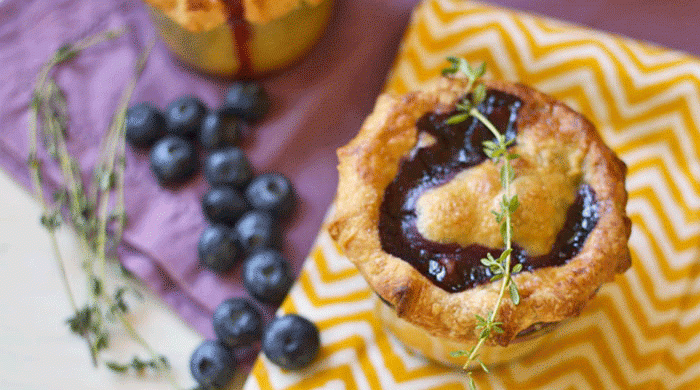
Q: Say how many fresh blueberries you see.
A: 14